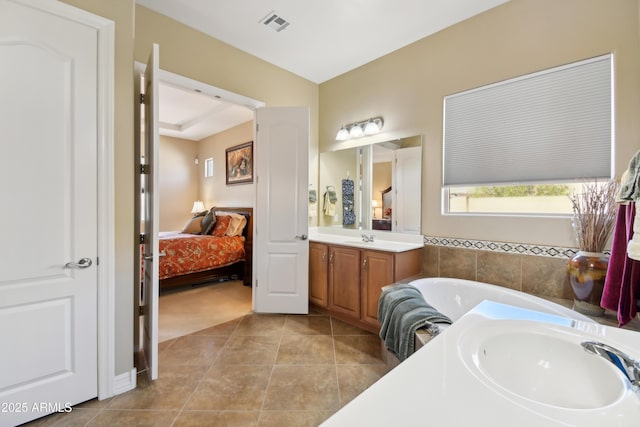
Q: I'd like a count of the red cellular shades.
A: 0